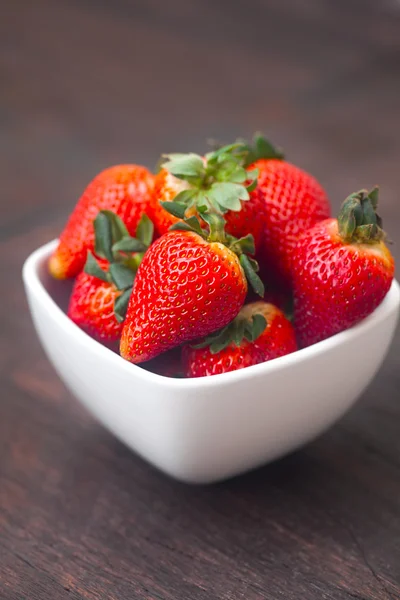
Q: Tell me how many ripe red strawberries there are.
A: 7